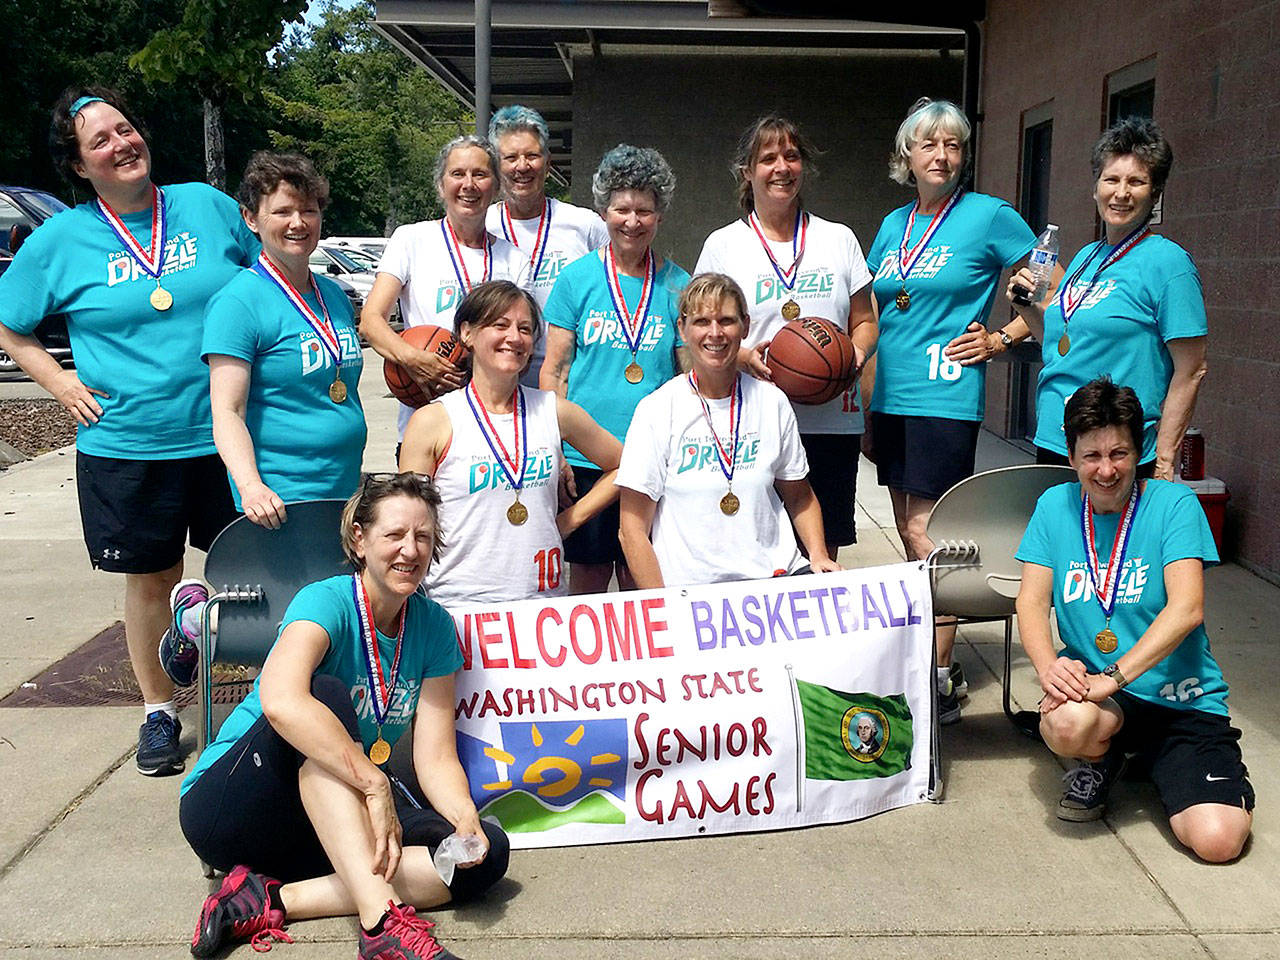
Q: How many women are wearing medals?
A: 12